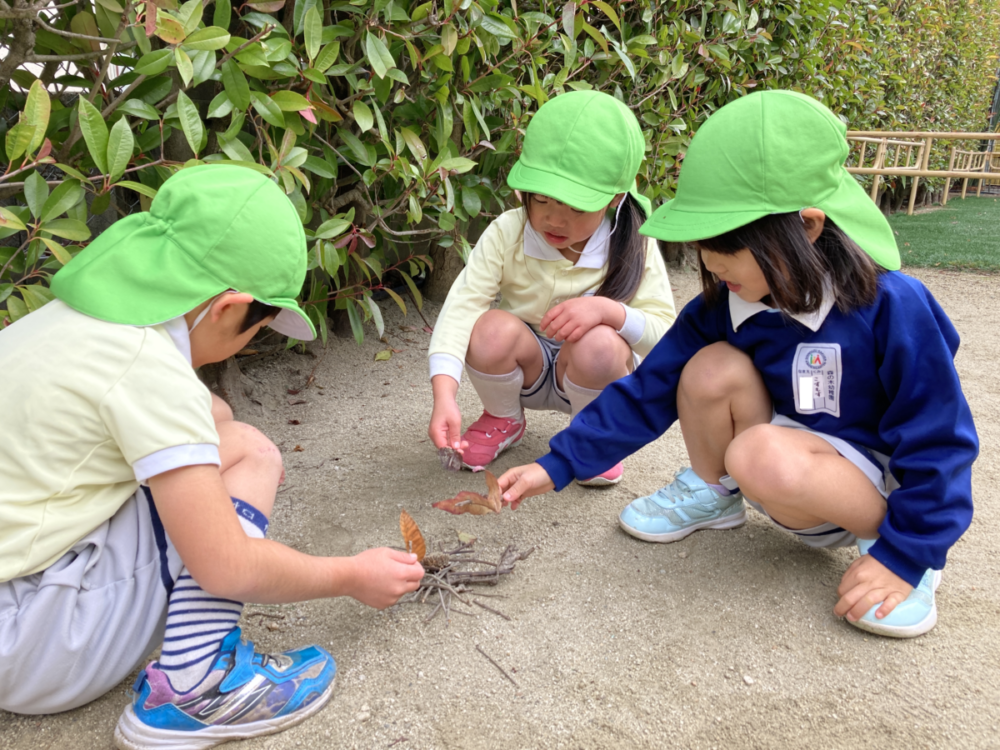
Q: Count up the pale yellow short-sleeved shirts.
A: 1